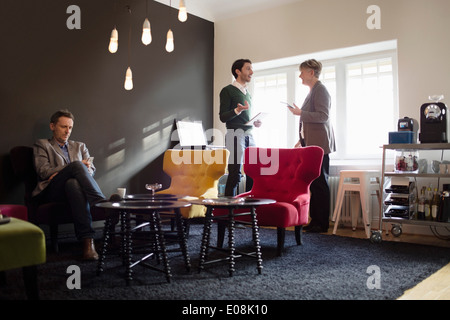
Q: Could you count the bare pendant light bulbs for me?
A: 5